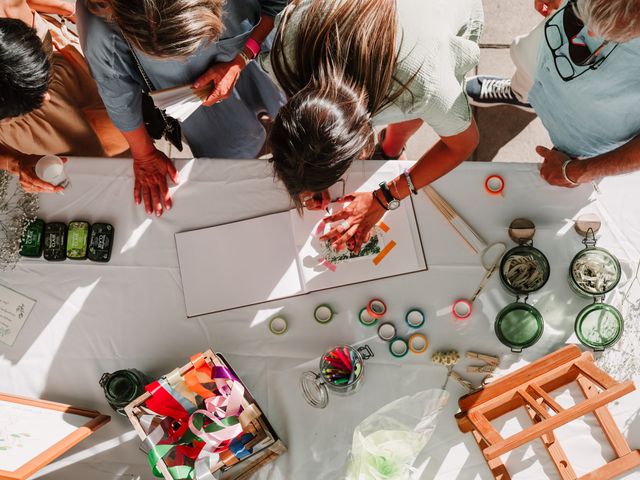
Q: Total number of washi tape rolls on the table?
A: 10